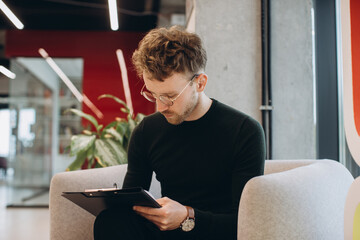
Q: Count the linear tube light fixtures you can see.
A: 5